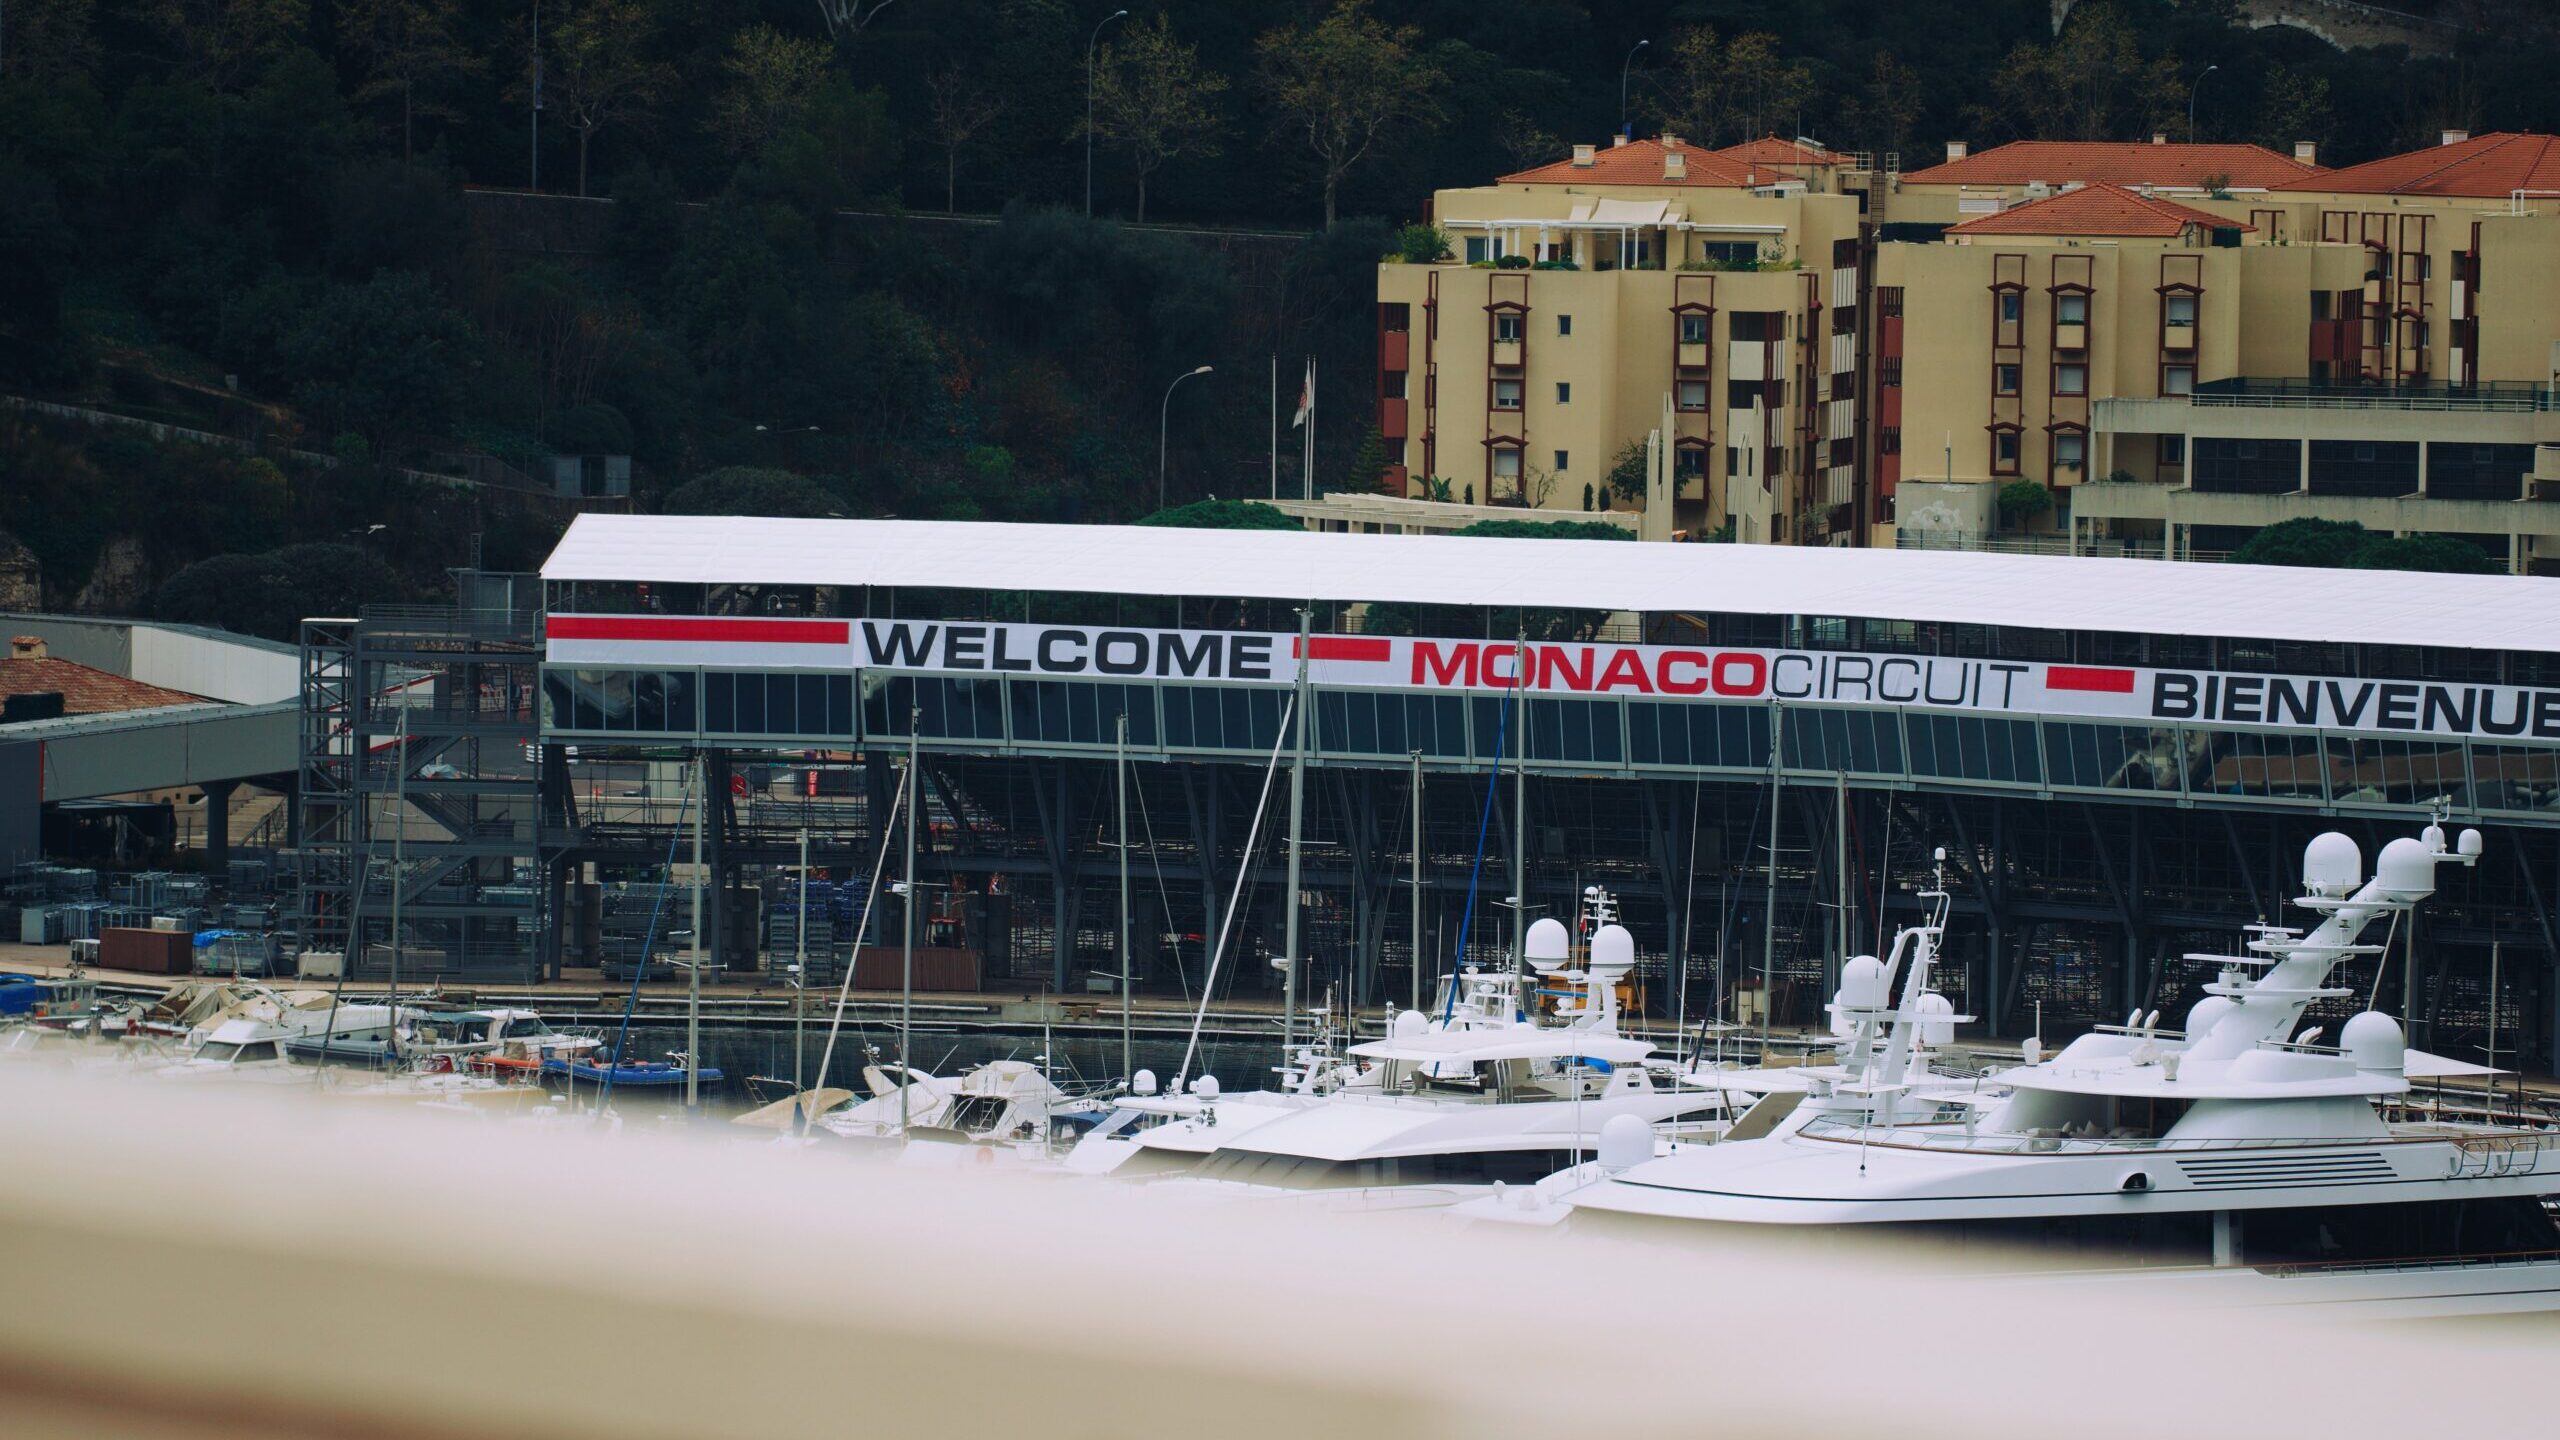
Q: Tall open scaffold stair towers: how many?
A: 1